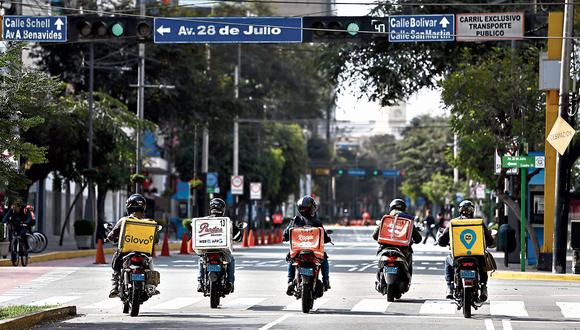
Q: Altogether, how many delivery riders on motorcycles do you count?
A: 5